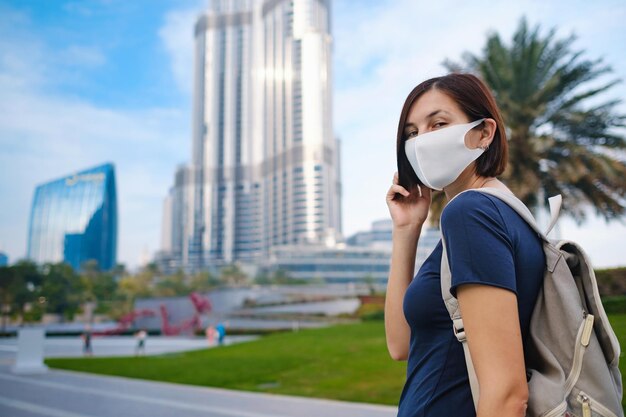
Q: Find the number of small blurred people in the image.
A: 4